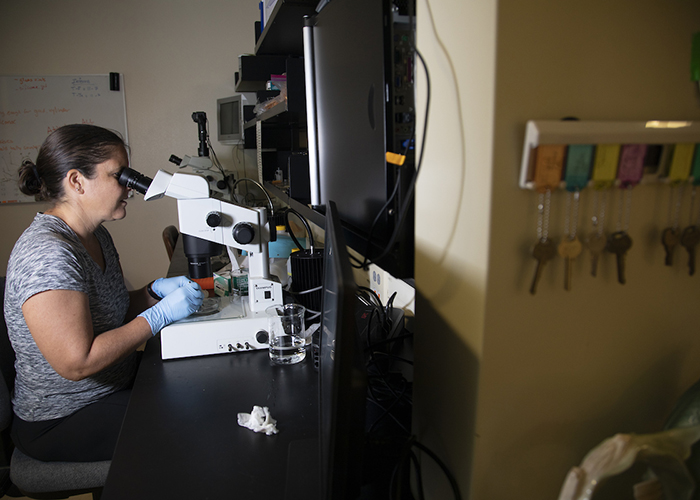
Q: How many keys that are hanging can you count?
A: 6